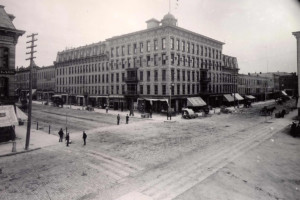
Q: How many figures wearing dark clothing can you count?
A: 5